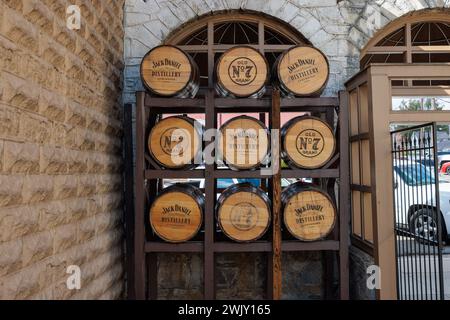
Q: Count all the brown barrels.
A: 9